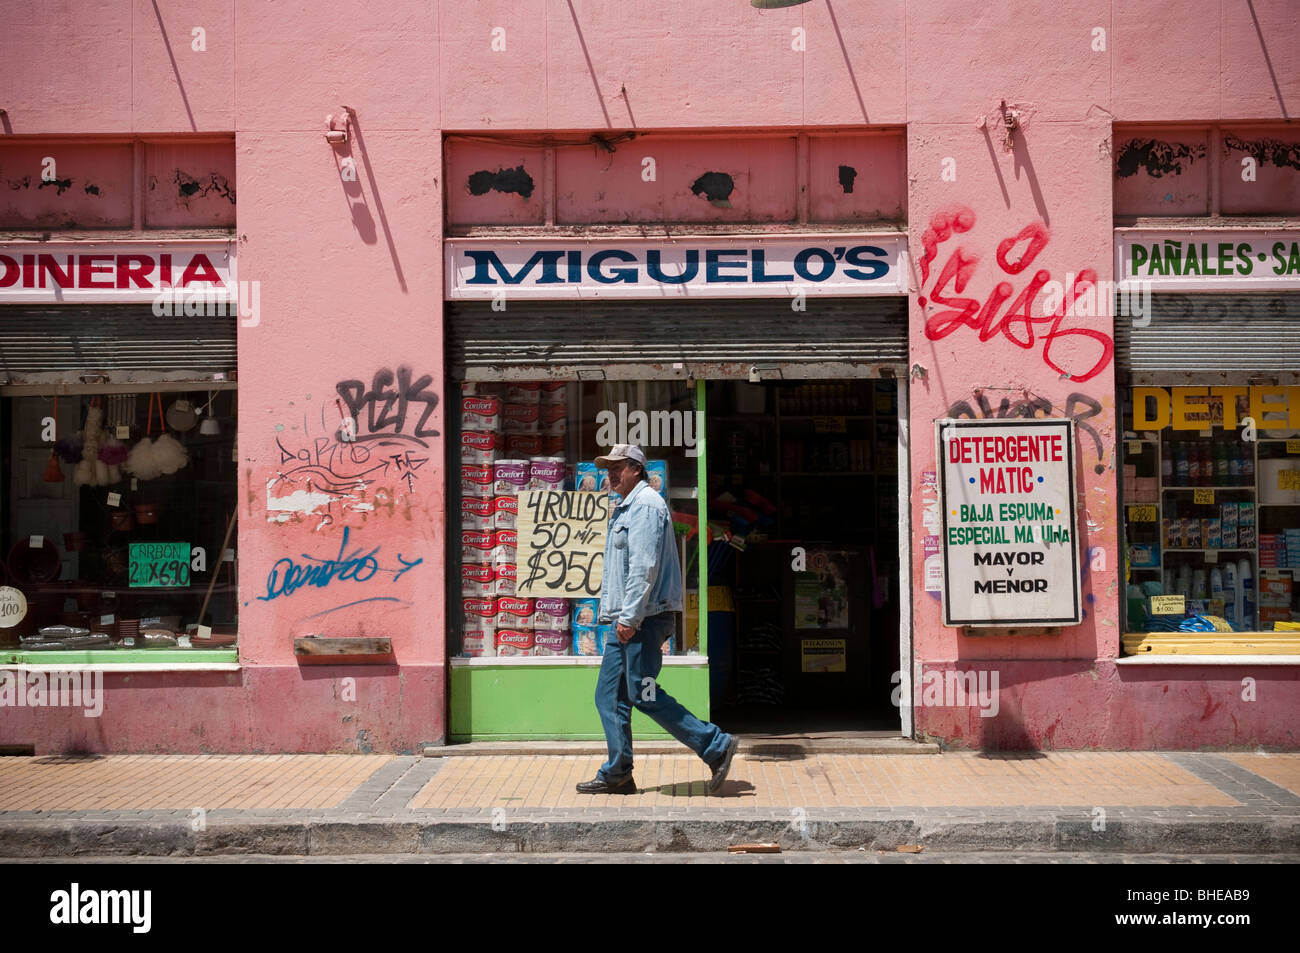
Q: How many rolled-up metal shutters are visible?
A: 3